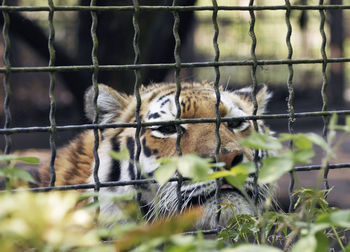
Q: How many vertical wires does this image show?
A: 9